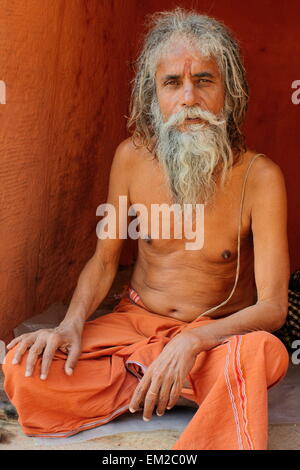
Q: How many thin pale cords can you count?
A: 1